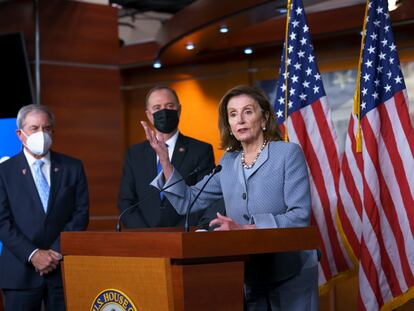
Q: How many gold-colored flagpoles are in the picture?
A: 2